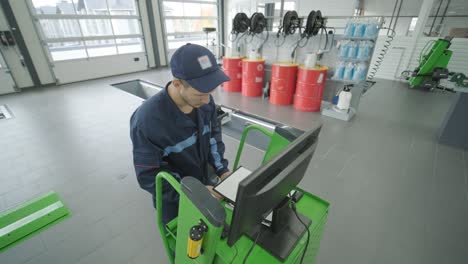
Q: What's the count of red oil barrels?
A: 4